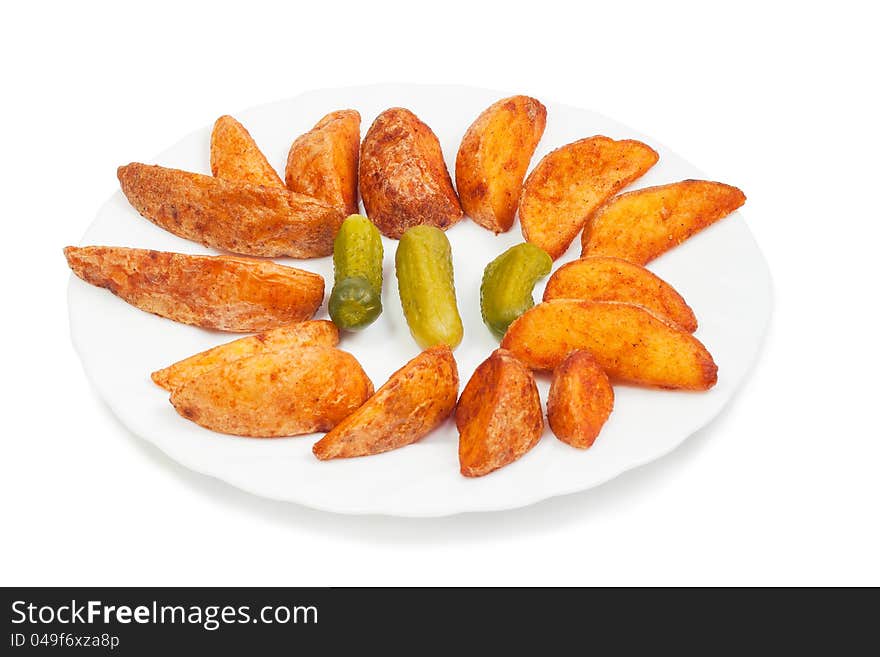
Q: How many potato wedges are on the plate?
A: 15